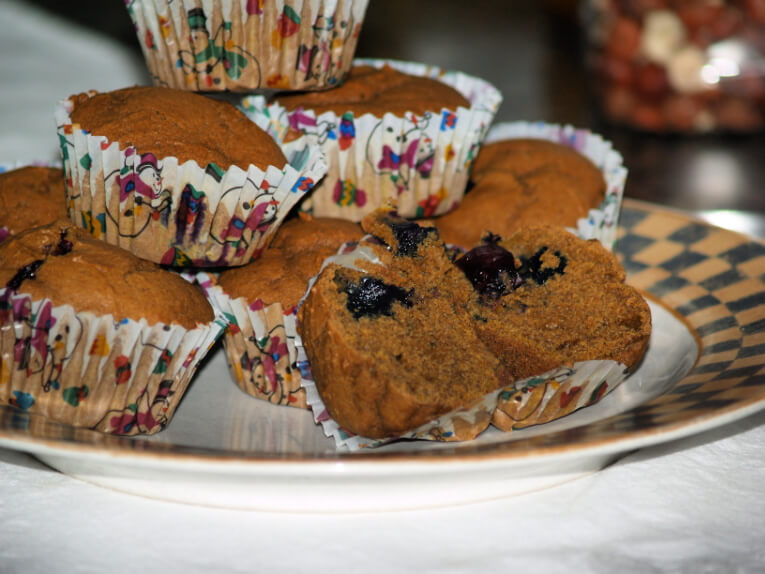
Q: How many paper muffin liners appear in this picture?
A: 8